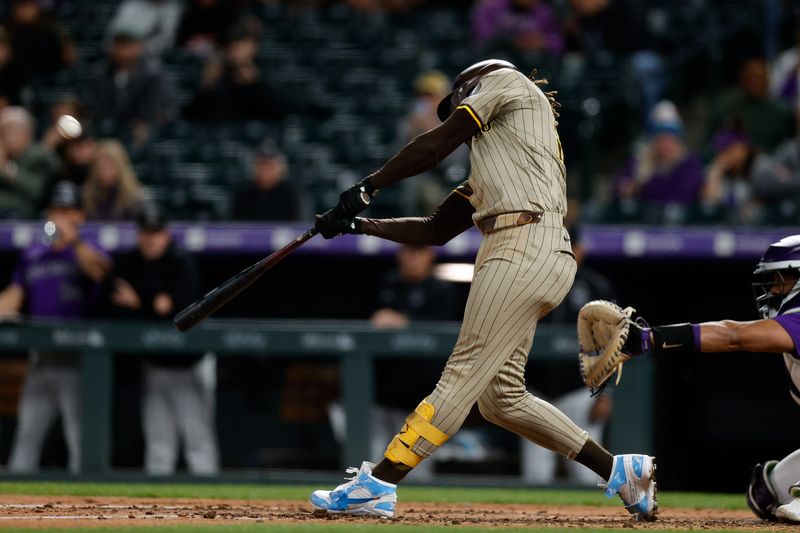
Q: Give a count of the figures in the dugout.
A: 4